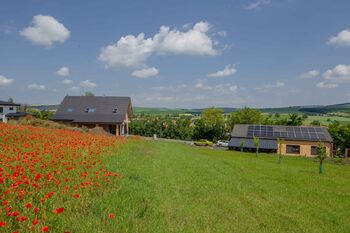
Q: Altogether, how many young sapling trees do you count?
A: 4